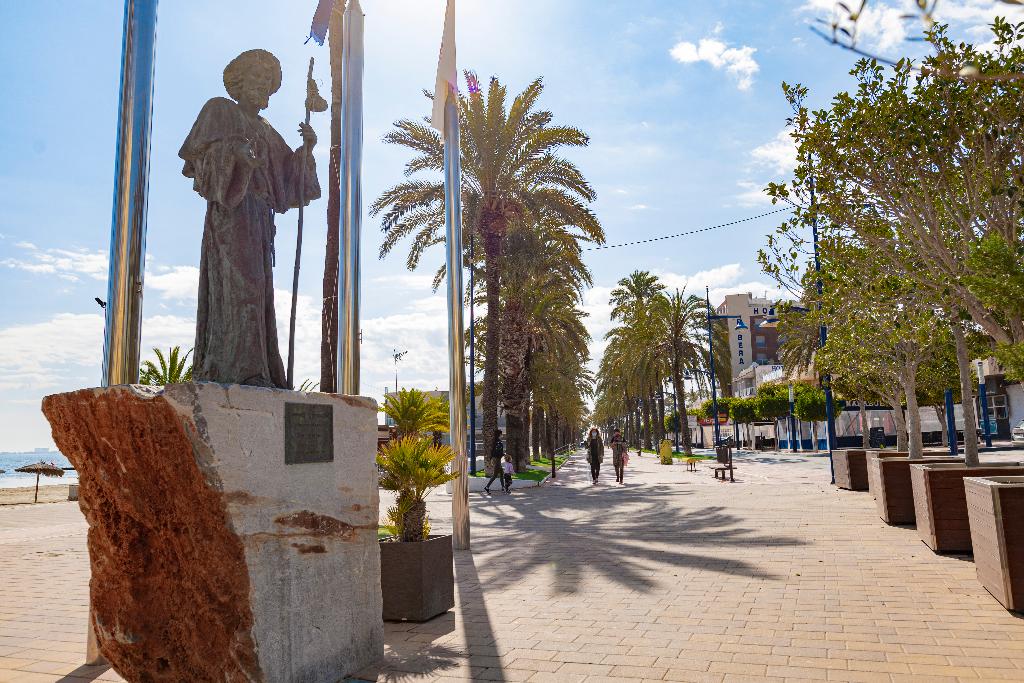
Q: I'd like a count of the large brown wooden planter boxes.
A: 5